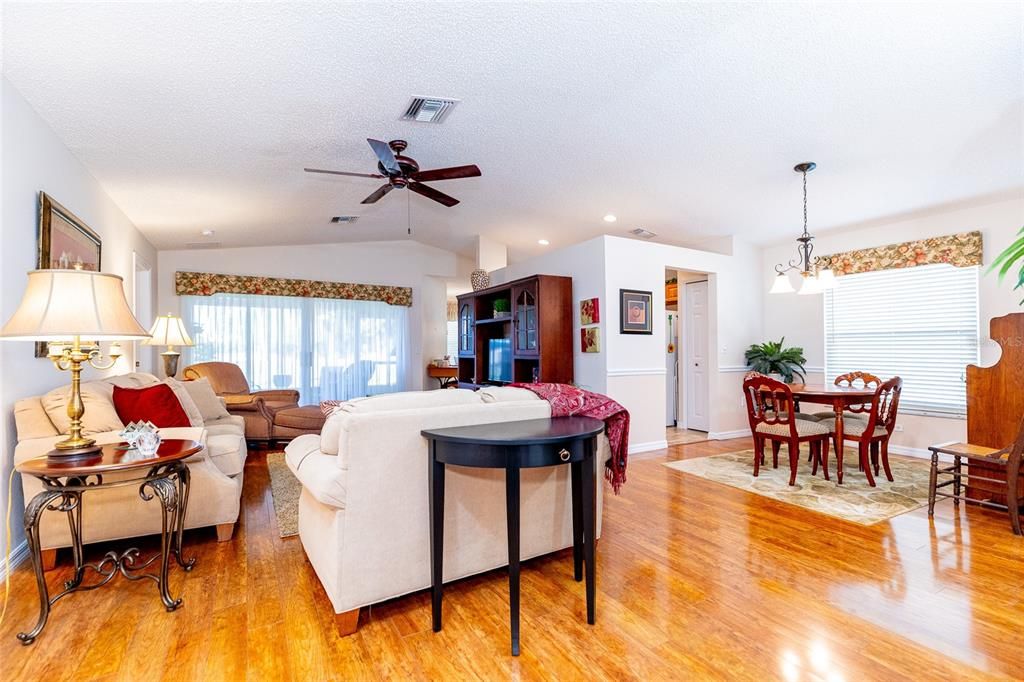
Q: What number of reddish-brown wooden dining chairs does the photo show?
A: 4